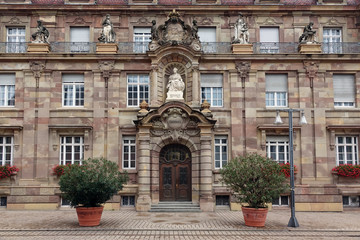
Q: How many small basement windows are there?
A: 6